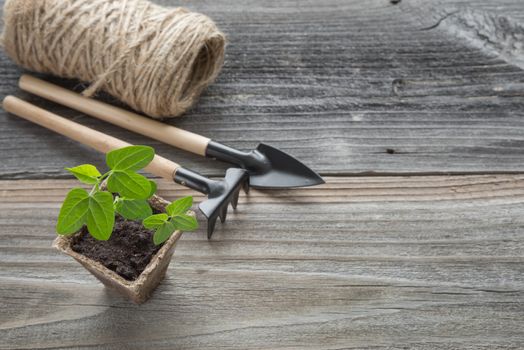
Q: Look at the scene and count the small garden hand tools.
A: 2